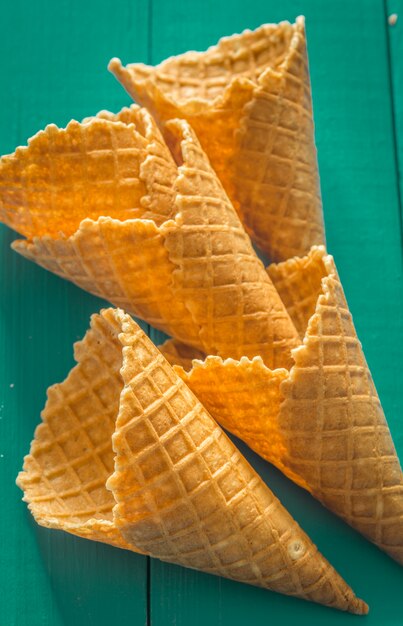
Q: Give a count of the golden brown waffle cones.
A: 5